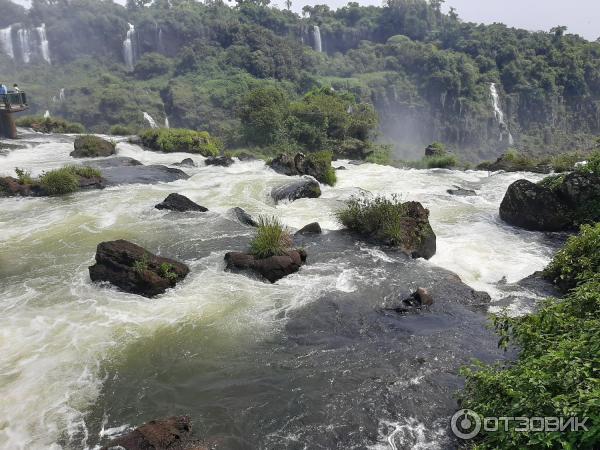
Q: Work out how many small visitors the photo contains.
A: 2